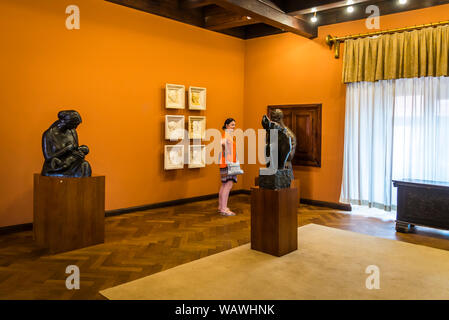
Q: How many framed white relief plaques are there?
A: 6